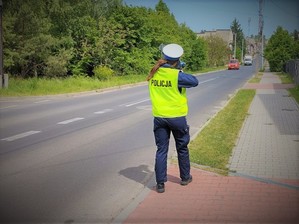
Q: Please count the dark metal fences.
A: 1